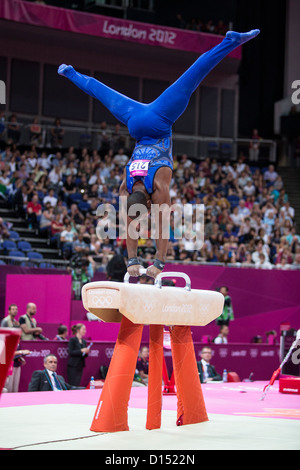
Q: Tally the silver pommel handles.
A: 2